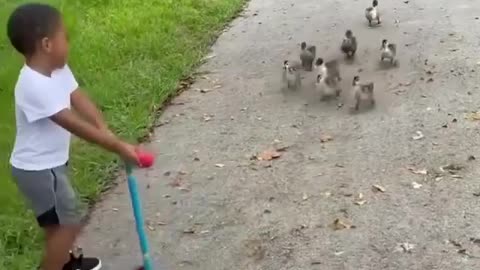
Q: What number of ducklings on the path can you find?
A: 8